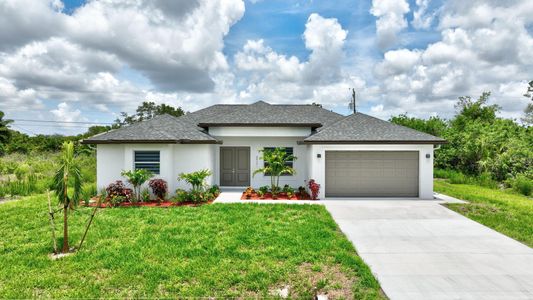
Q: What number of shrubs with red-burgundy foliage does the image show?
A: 3